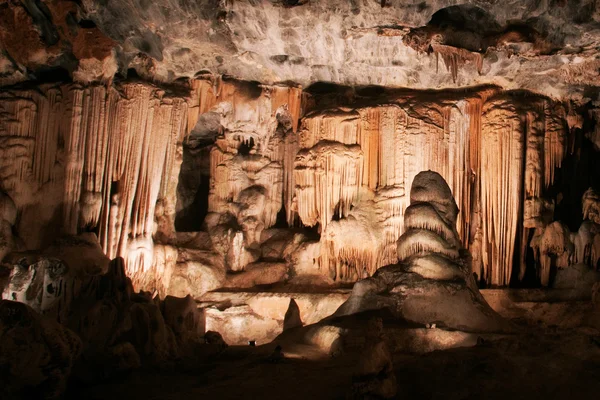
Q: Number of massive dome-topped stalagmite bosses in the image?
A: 1